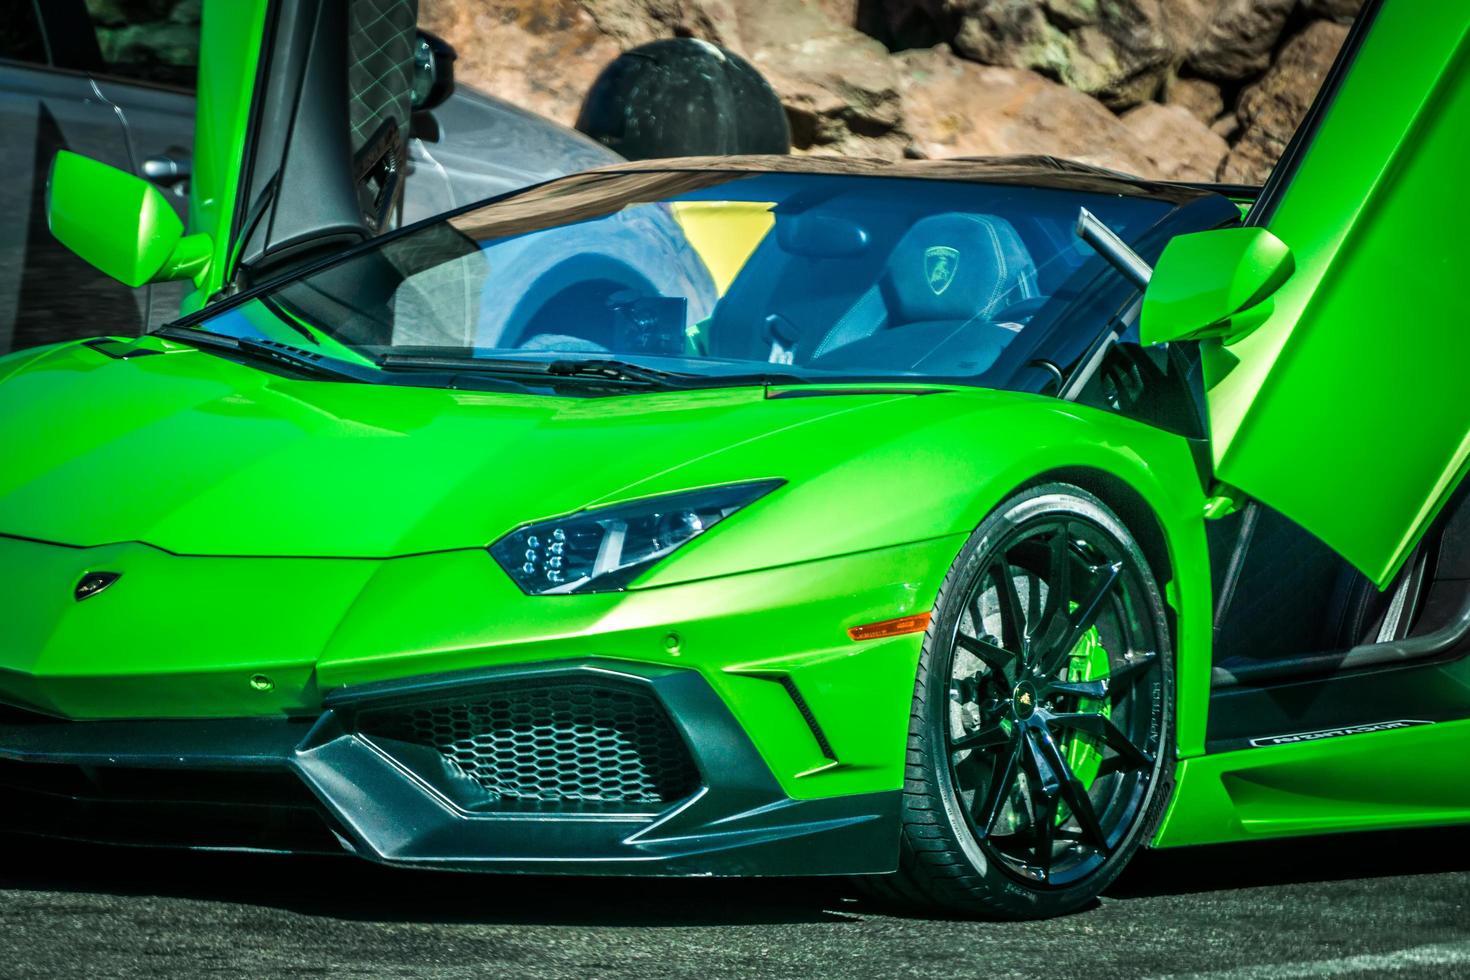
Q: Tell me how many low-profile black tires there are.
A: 1